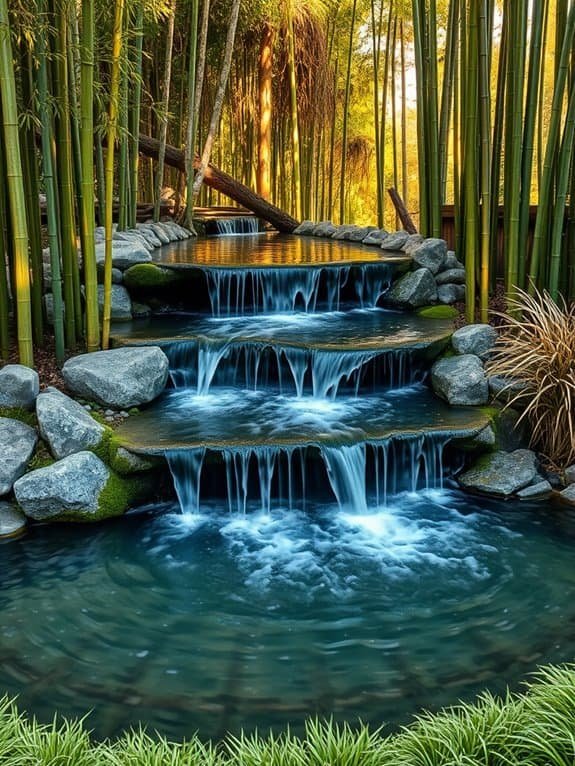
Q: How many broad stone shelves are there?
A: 3